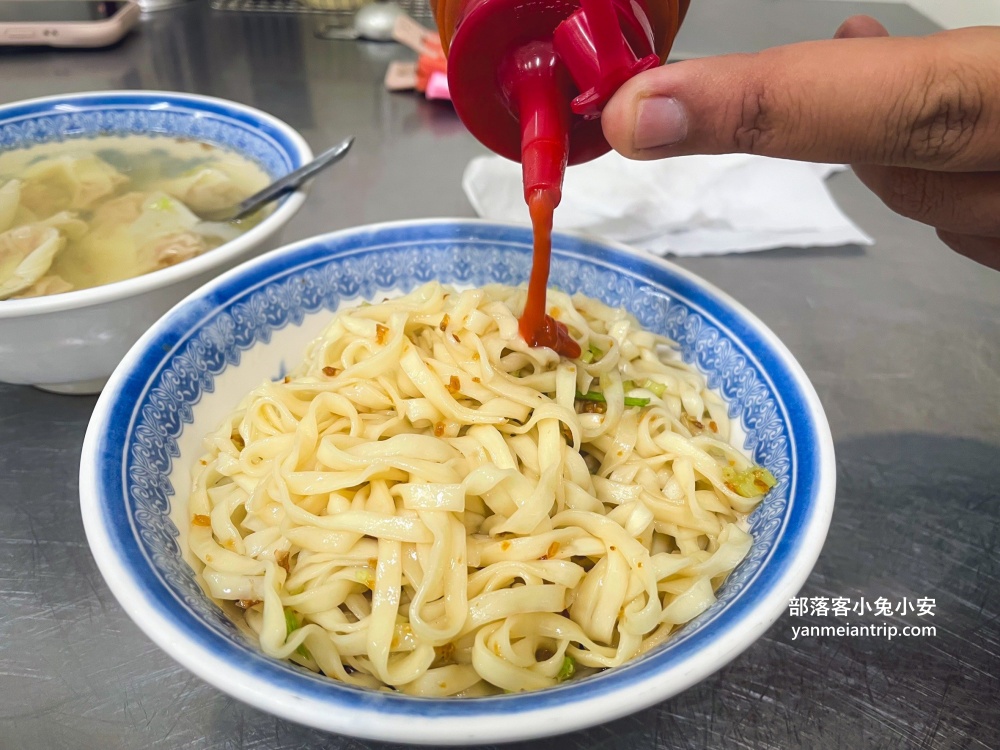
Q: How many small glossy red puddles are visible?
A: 1